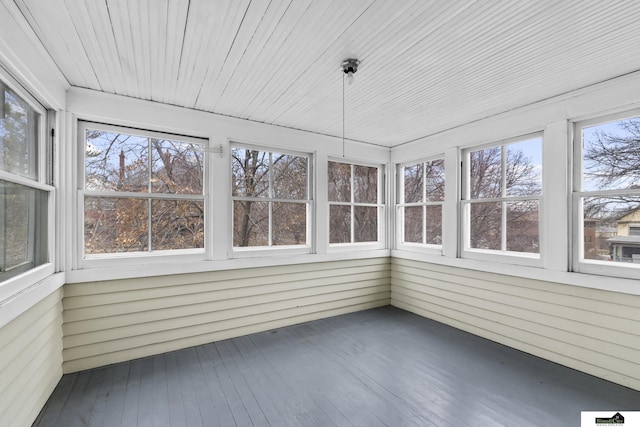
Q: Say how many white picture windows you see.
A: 7